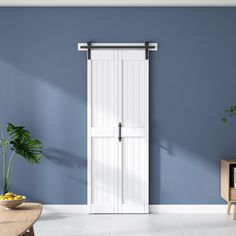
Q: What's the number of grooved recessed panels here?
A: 4